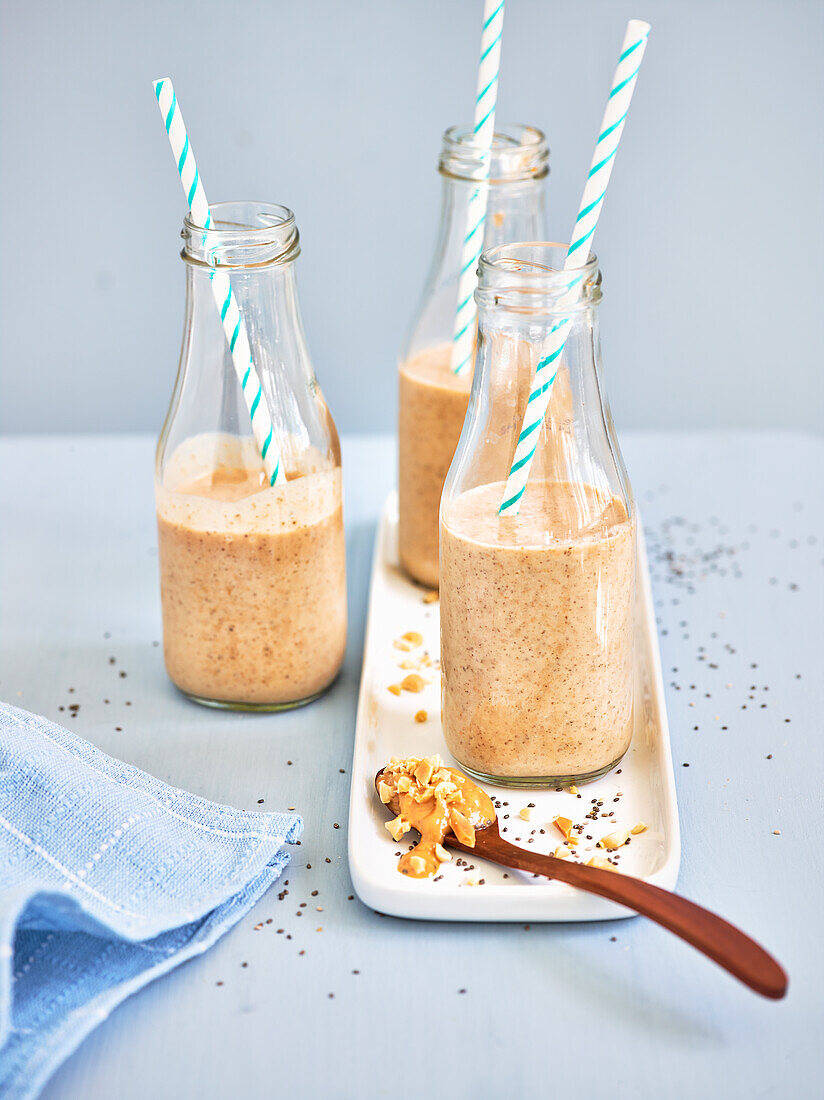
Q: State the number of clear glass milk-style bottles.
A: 3